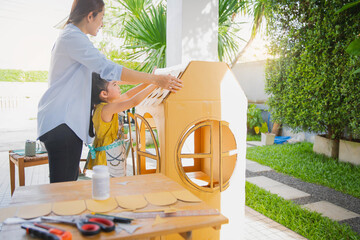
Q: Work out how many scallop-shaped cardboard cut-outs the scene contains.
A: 7